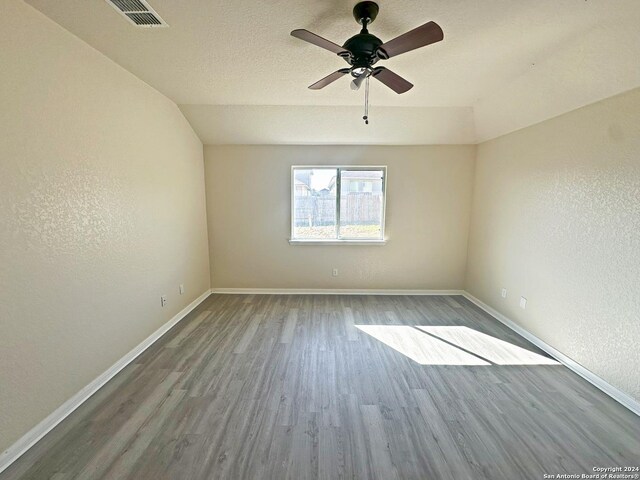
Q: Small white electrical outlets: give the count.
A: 5